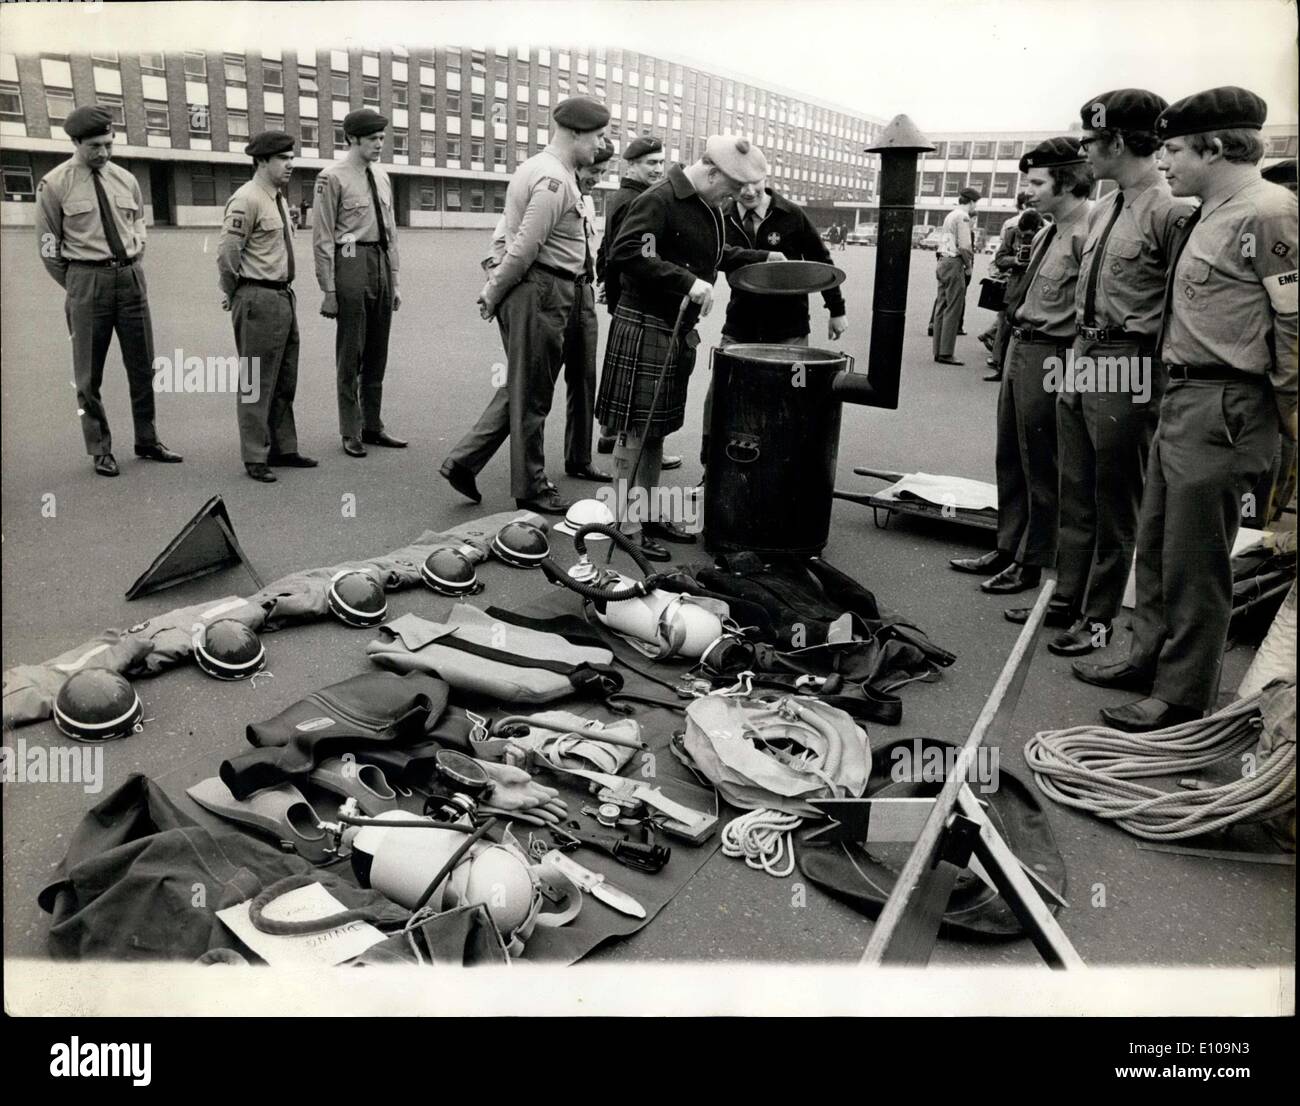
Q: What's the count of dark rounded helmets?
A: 5